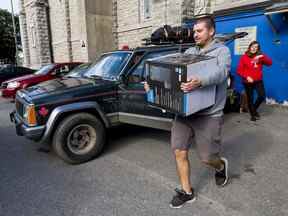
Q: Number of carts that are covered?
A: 0